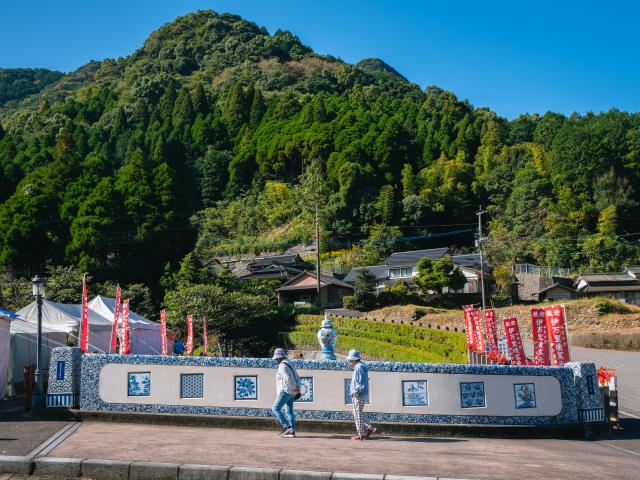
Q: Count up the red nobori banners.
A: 12